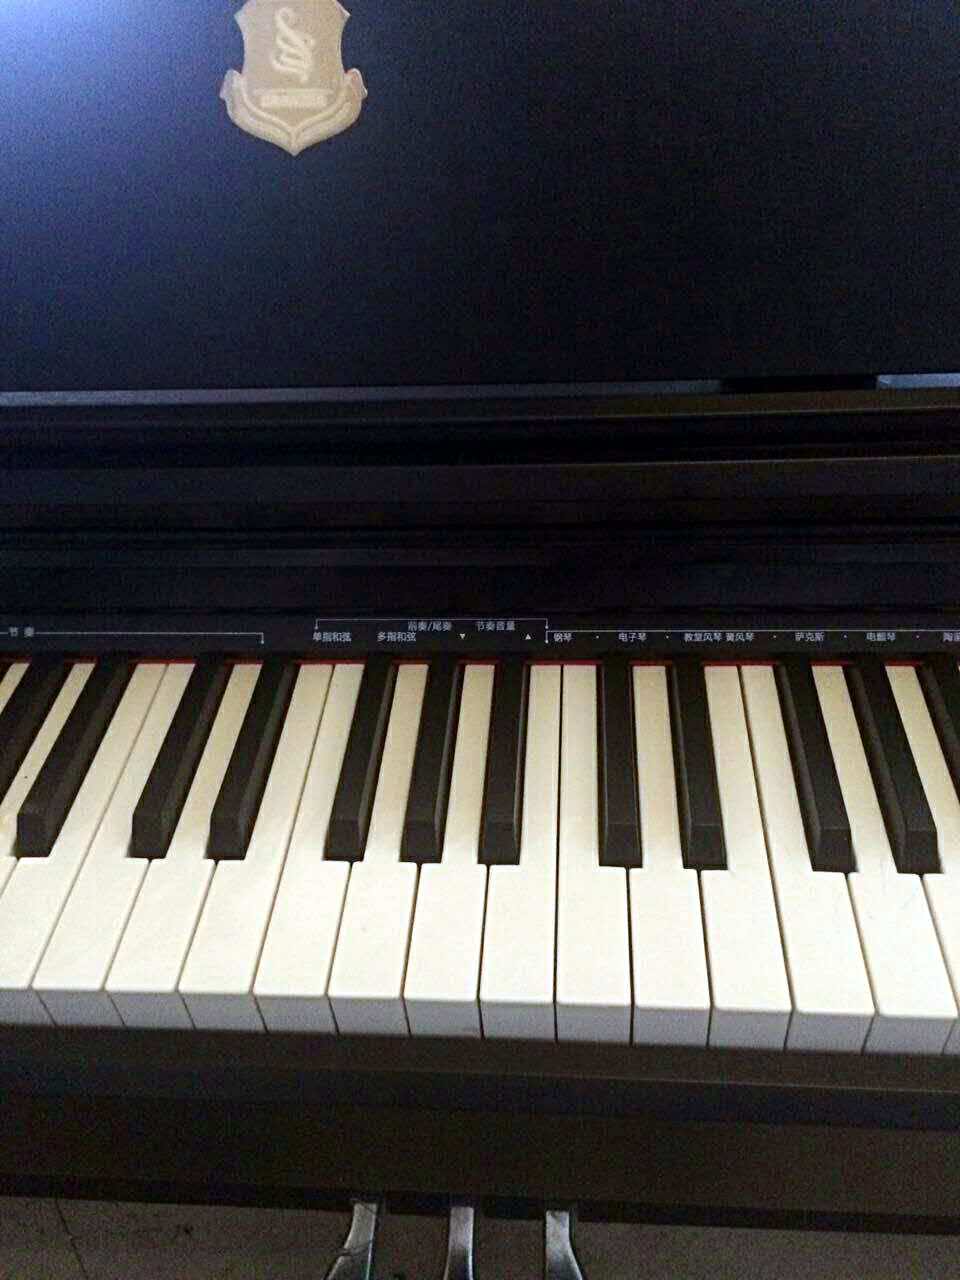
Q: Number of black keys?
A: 12